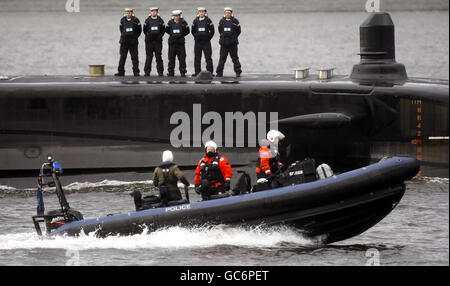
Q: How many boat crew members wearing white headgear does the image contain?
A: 3